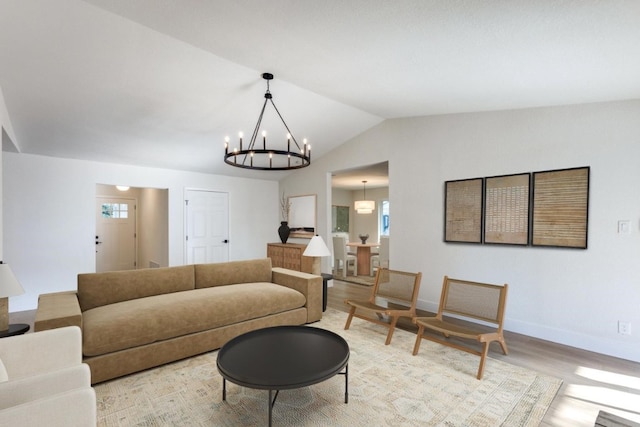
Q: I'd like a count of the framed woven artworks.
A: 3